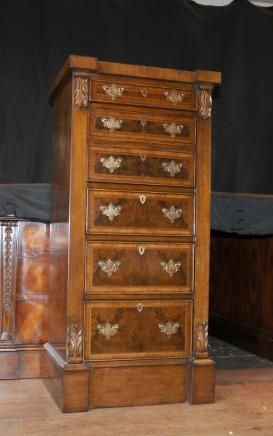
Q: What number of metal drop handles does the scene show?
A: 12